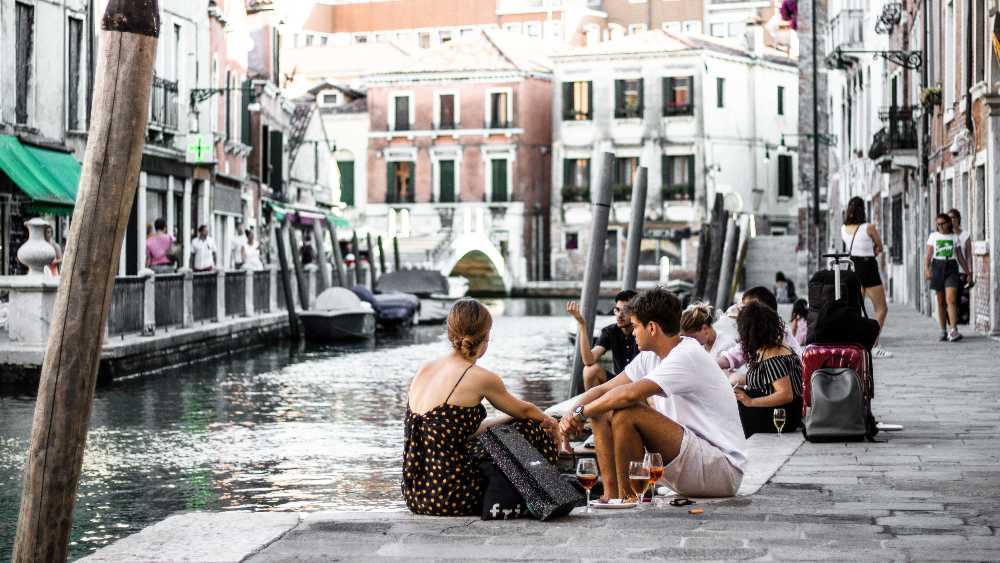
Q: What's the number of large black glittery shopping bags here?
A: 1